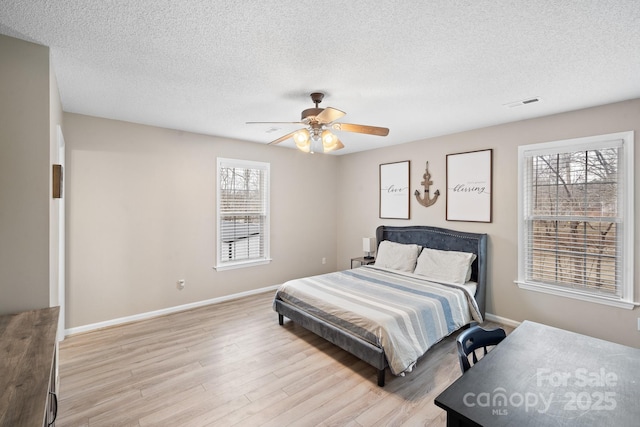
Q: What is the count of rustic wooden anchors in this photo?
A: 1